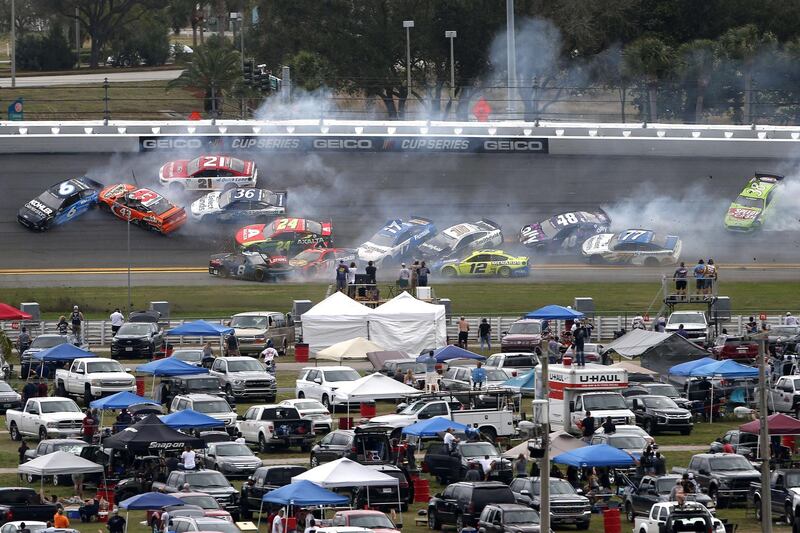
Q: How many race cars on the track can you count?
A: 13